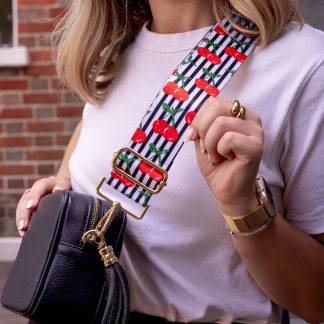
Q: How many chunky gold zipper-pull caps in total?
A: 1